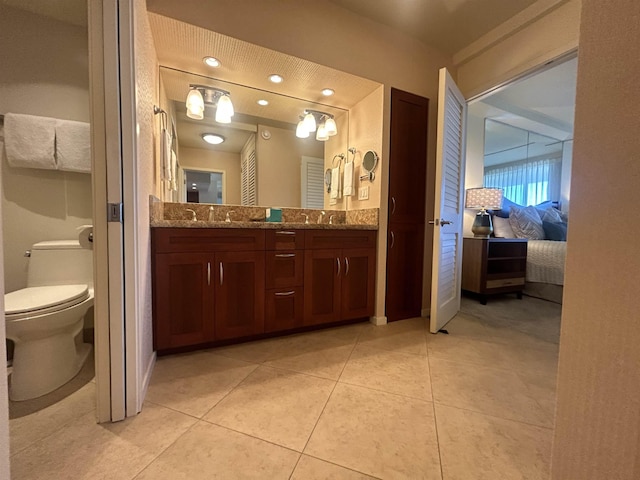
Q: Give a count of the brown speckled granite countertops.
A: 1